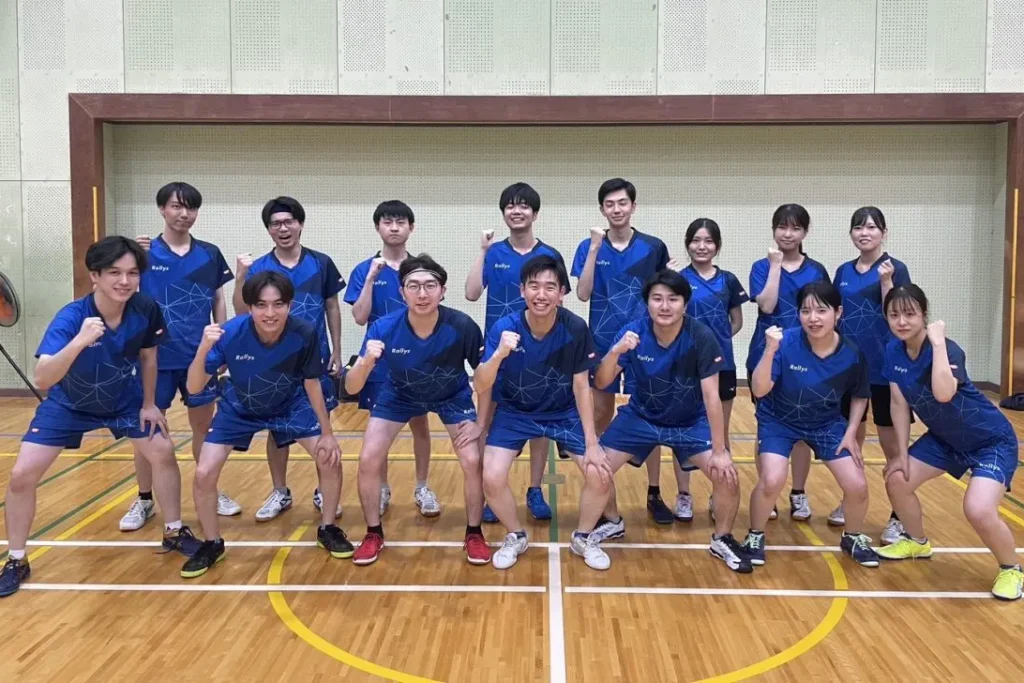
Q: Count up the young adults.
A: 15